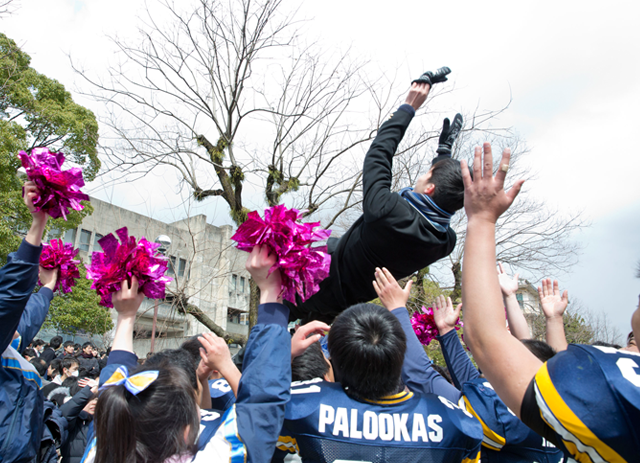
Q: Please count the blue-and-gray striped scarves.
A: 1